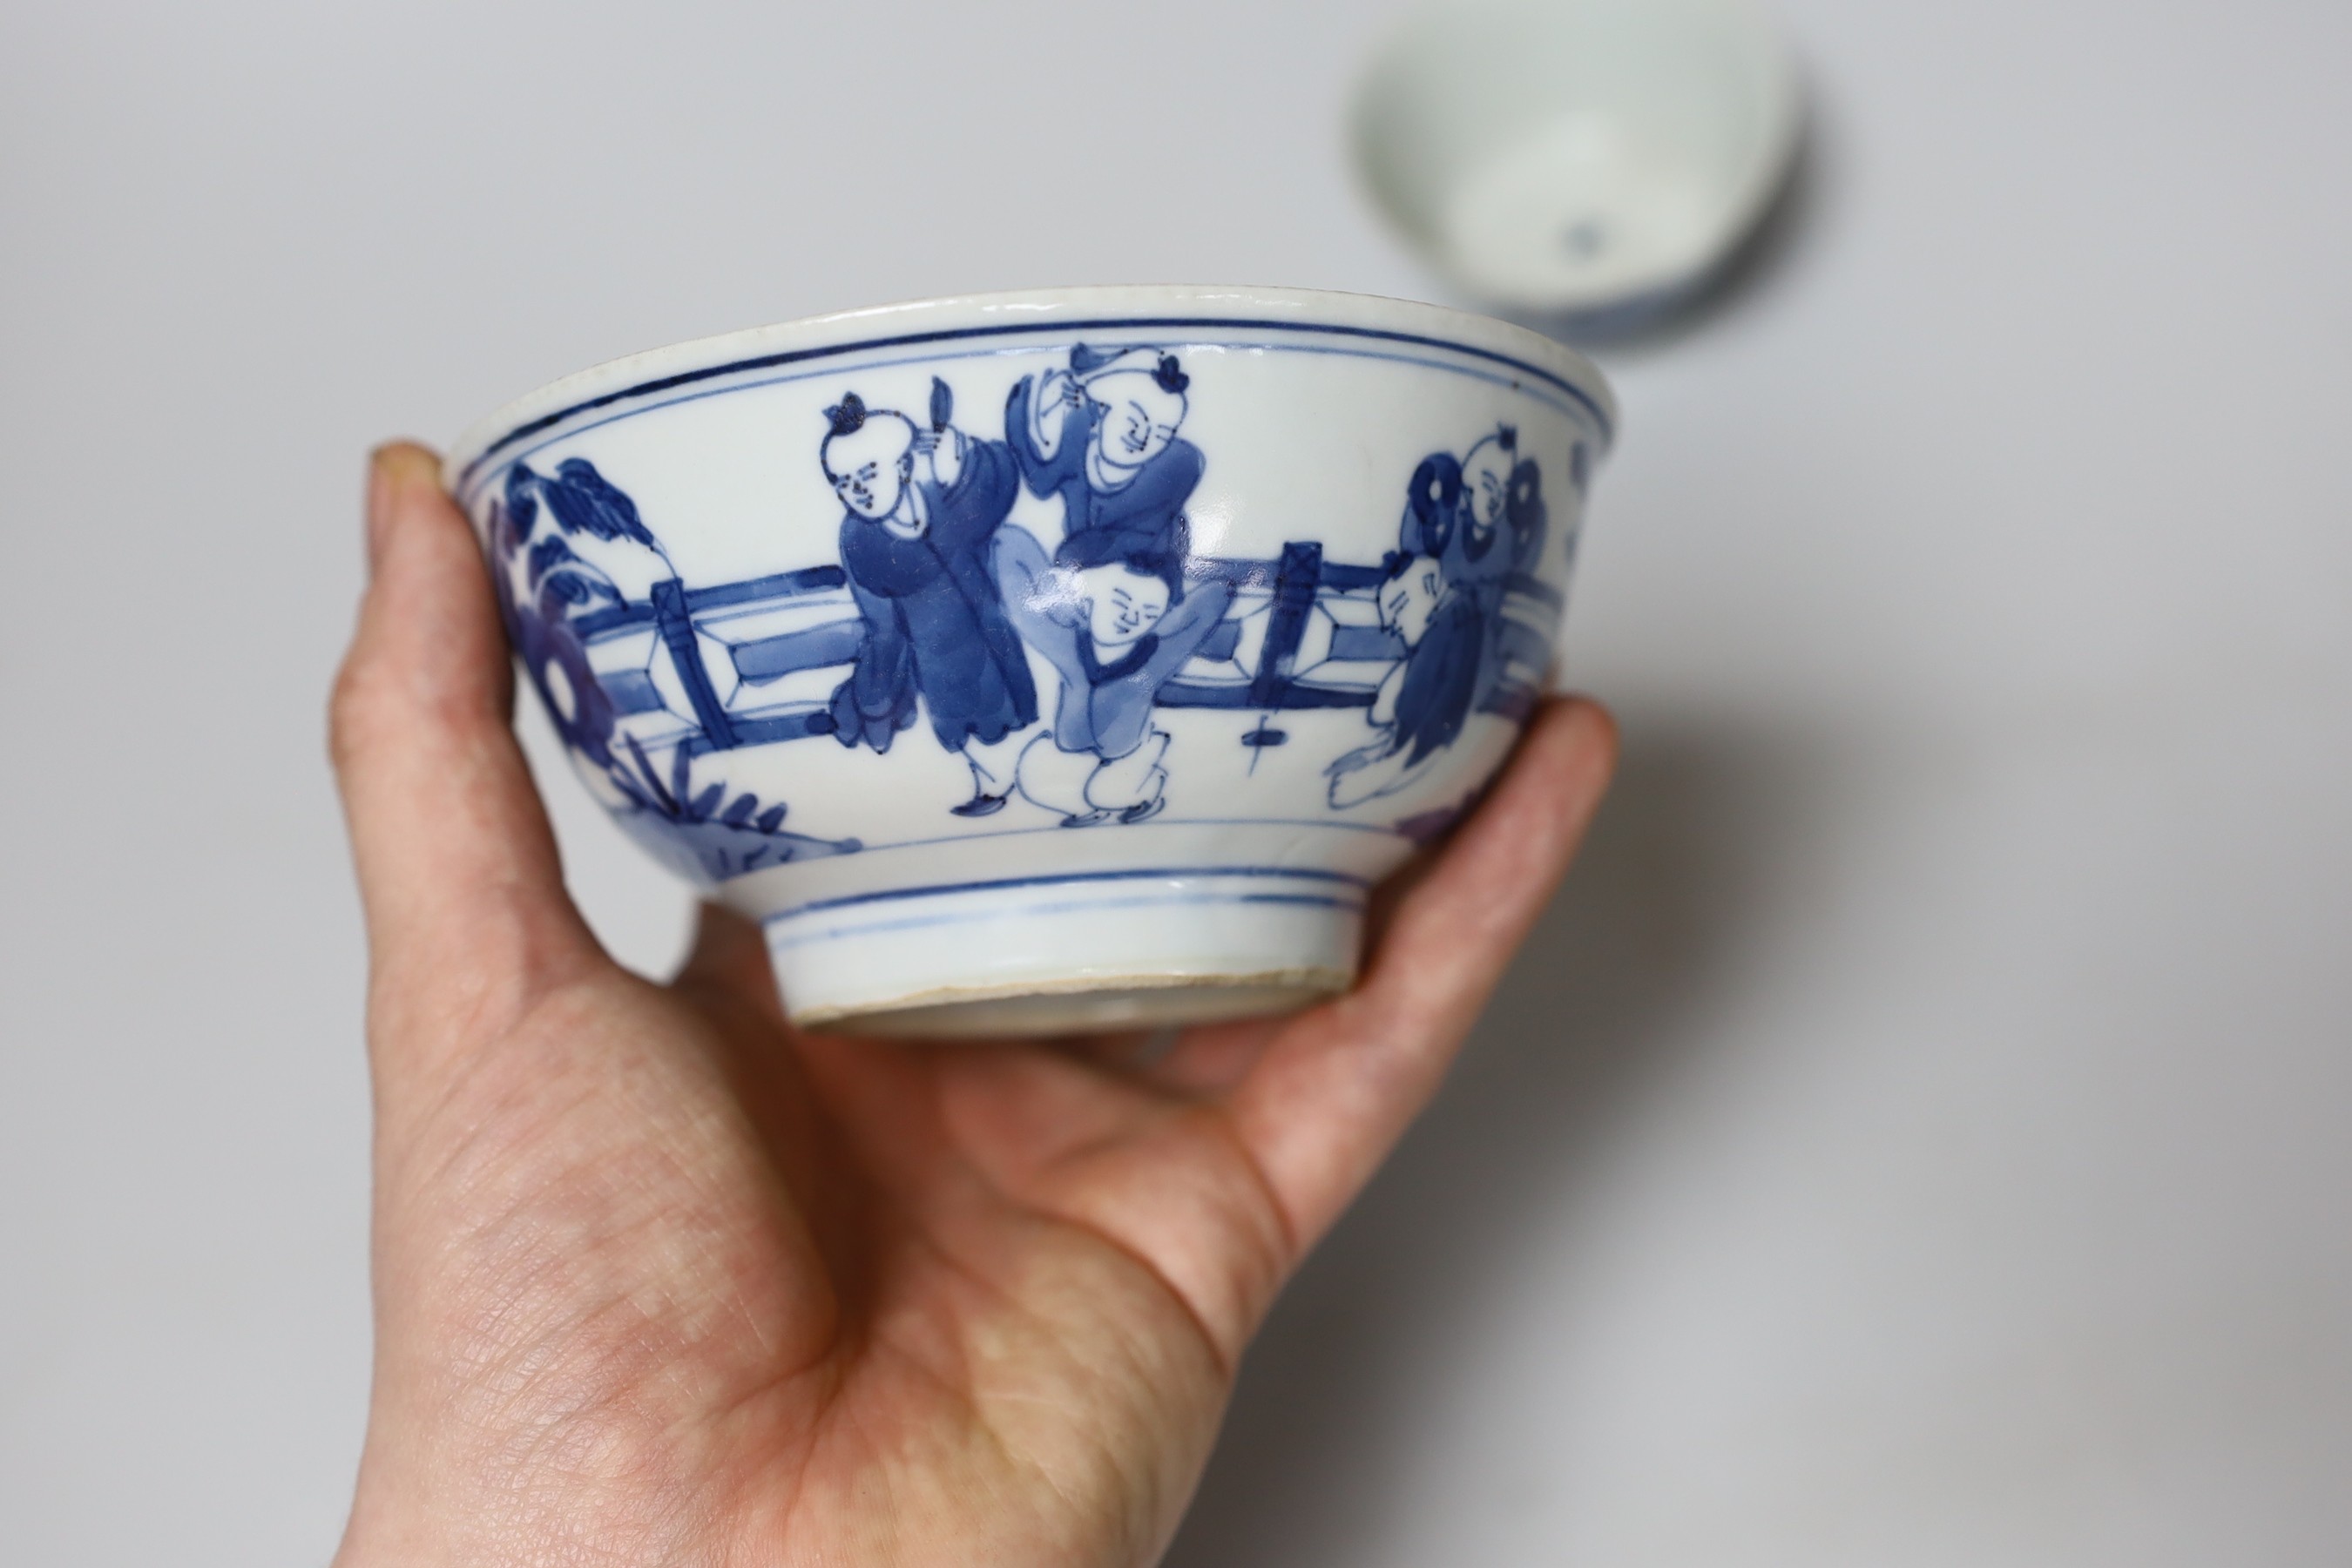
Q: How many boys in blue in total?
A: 5